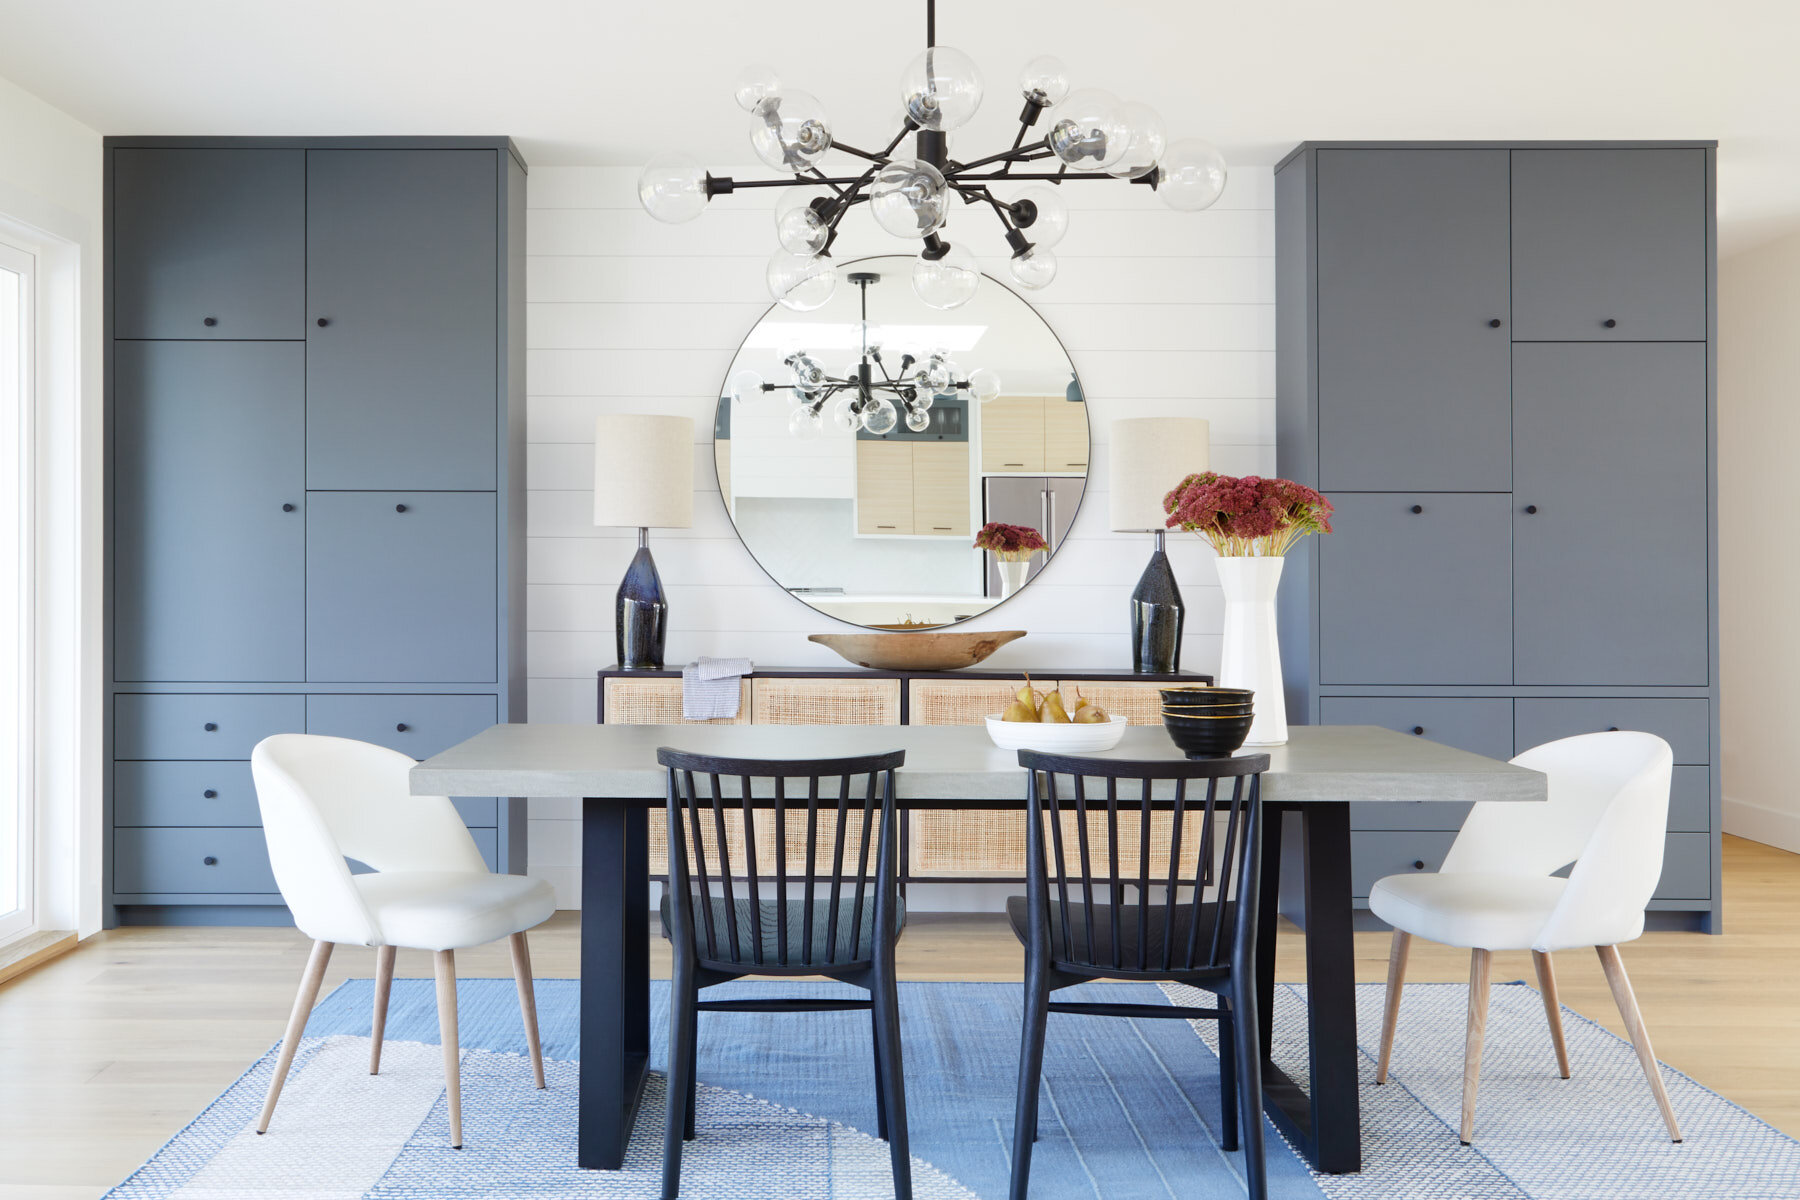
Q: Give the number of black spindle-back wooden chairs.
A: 2